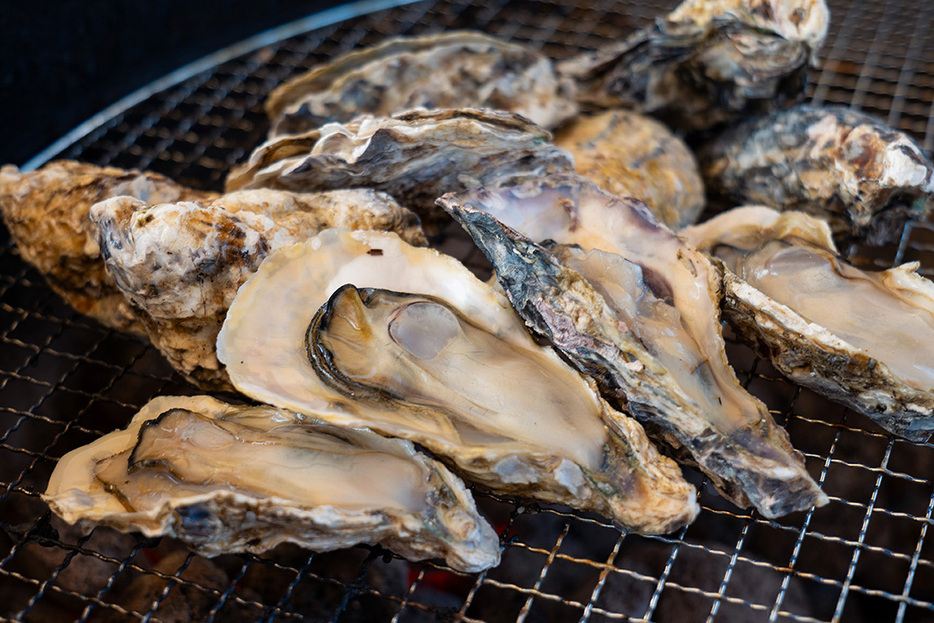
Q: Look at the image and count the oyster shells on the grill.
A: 11